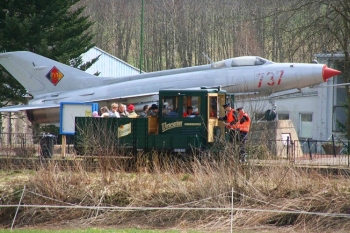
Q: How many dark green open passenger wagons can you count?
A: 1